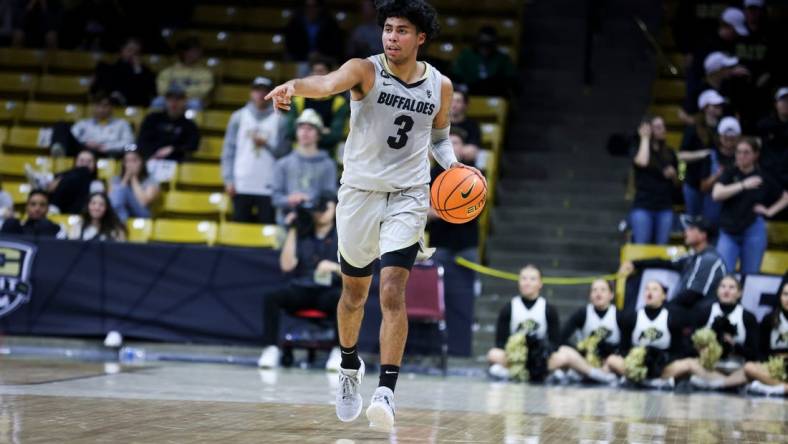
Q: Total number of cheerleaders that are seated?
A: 5